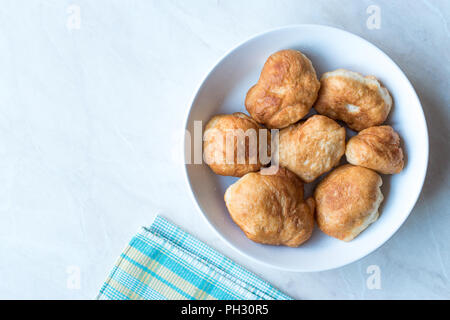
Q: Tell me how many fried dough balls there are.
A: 7